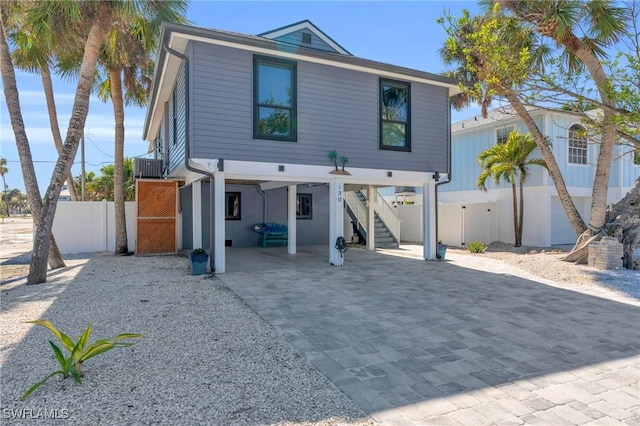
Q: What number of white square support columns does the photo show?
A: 6